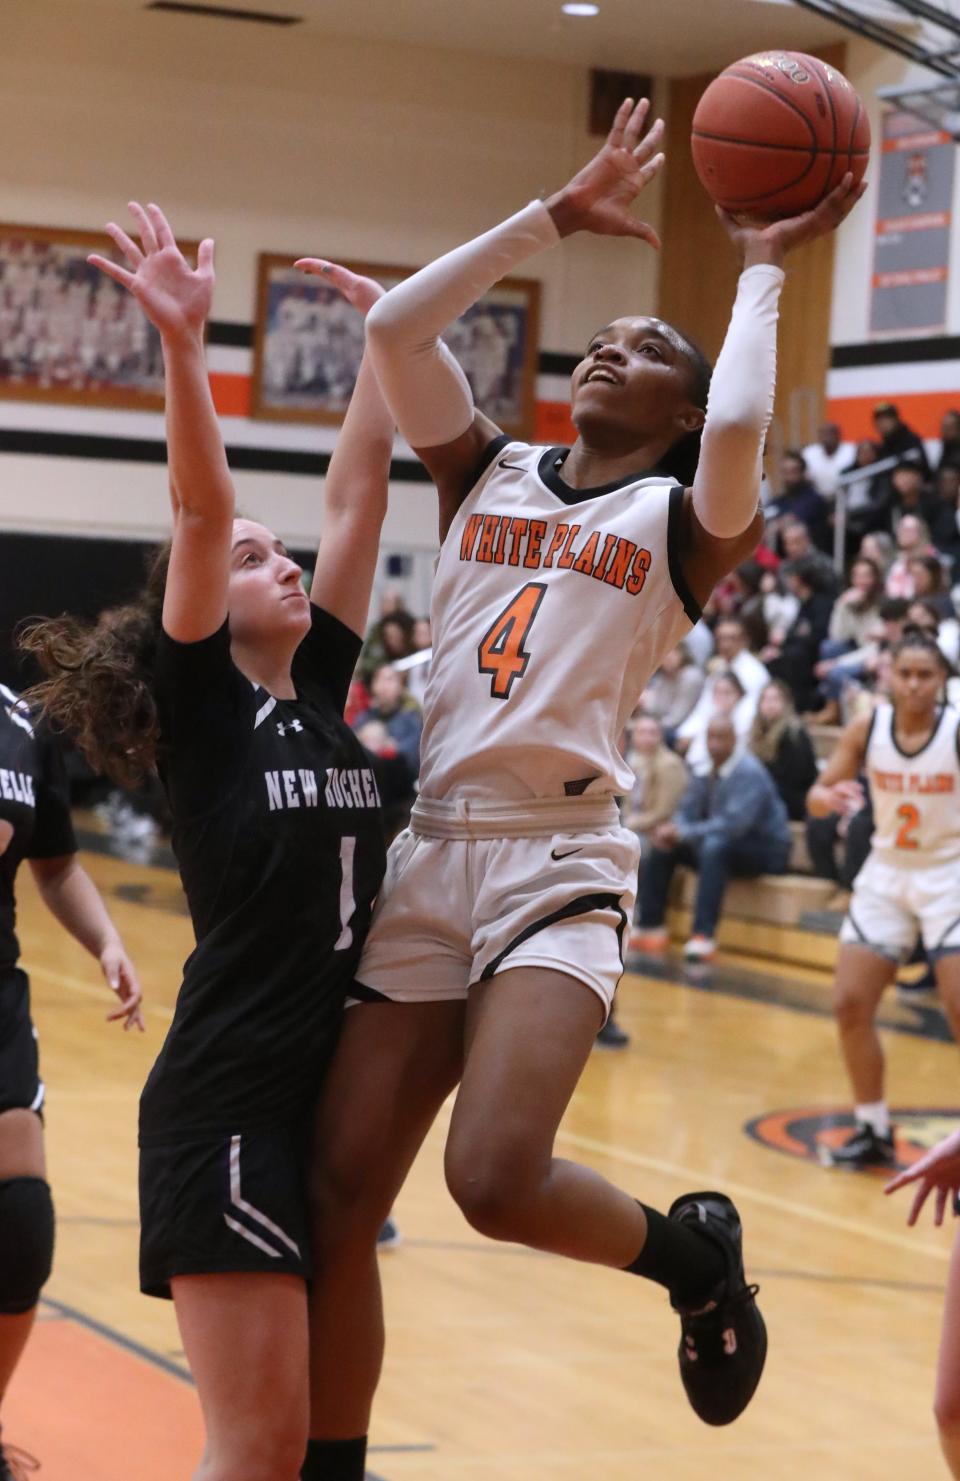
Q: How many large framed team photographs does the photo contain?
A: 2